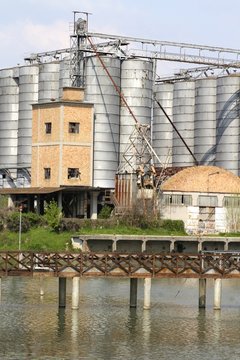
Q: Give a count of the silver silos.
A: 10